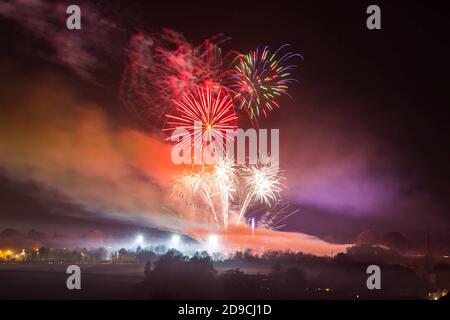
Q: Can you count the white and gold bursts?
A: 3